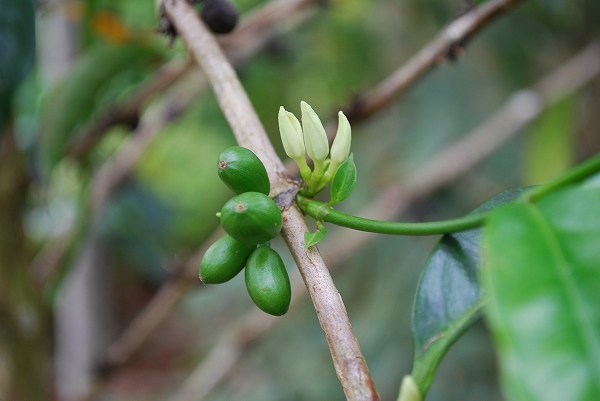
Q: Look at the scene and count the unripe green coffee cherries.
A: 4